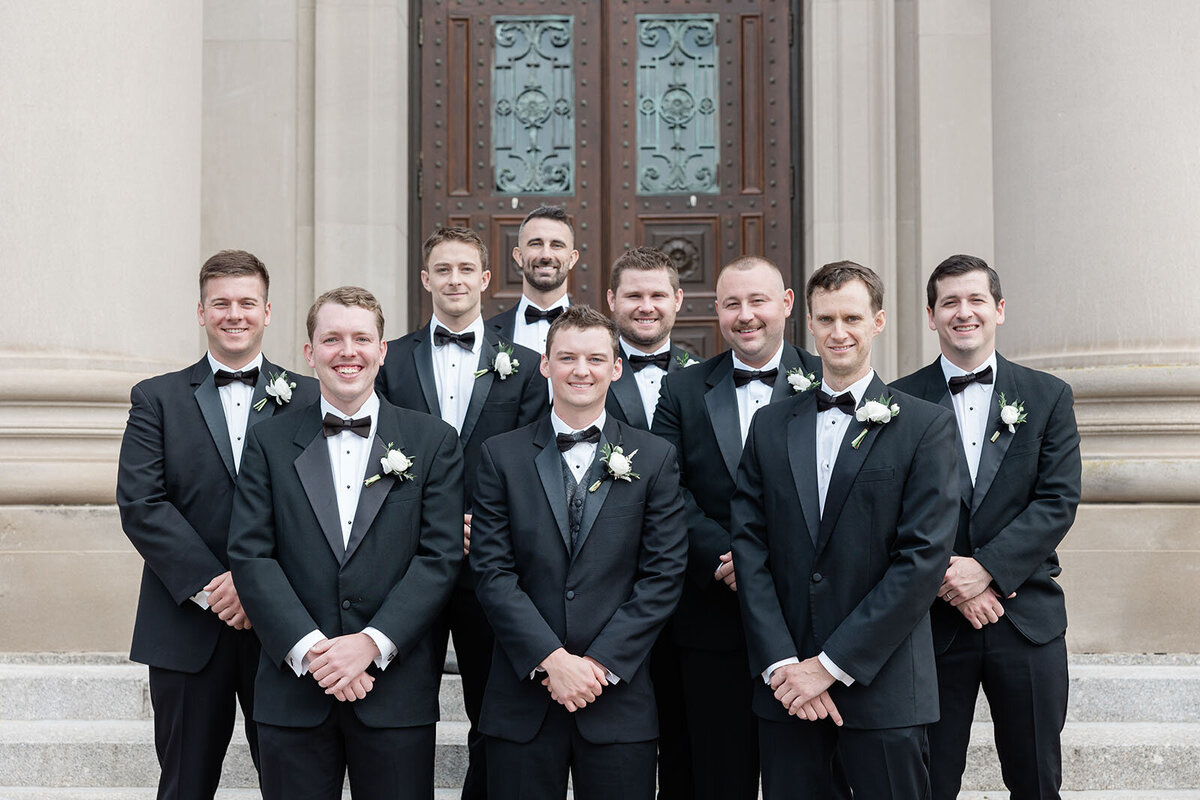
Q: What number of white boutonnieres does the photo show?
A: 8